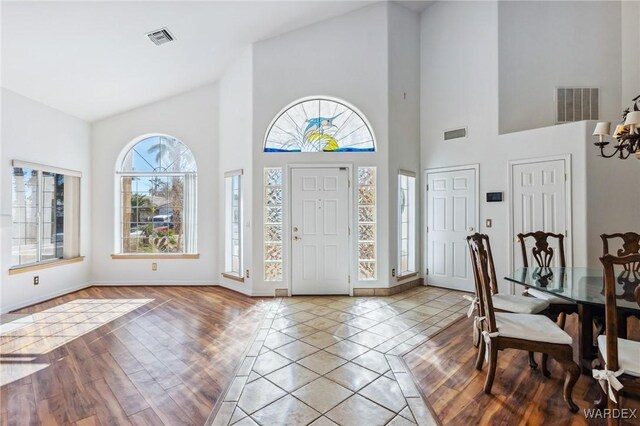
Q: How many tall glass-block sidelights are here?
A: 2